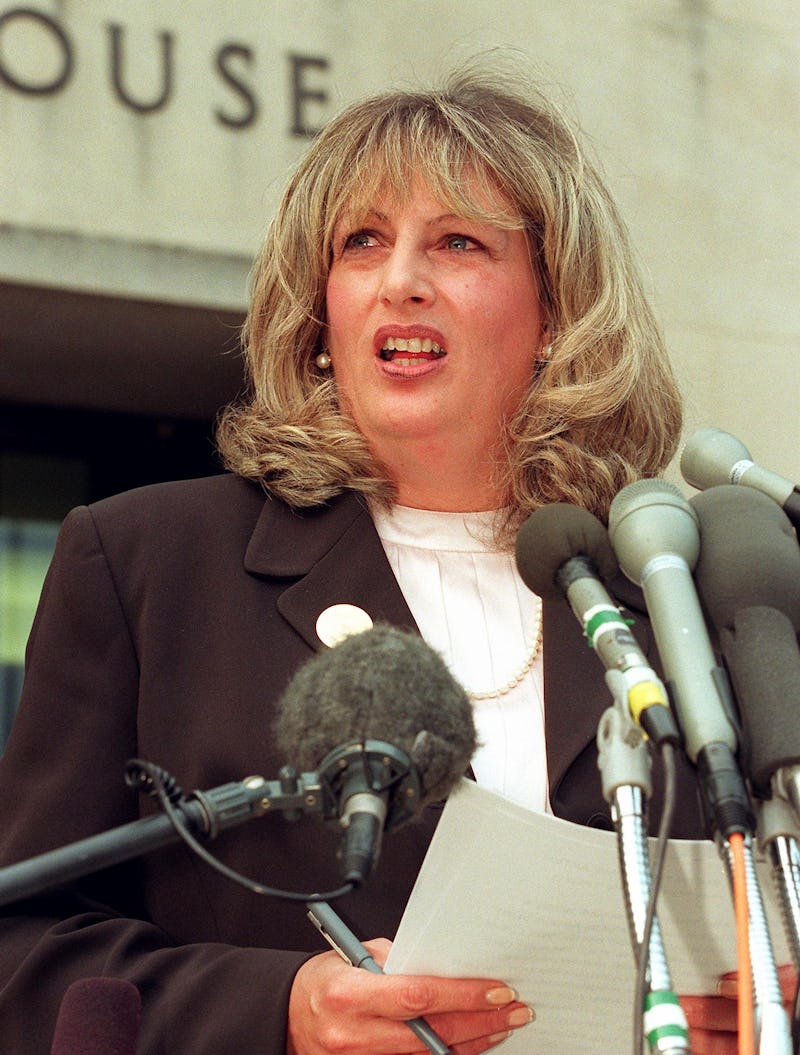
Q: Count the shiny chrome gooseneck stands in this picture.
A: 3